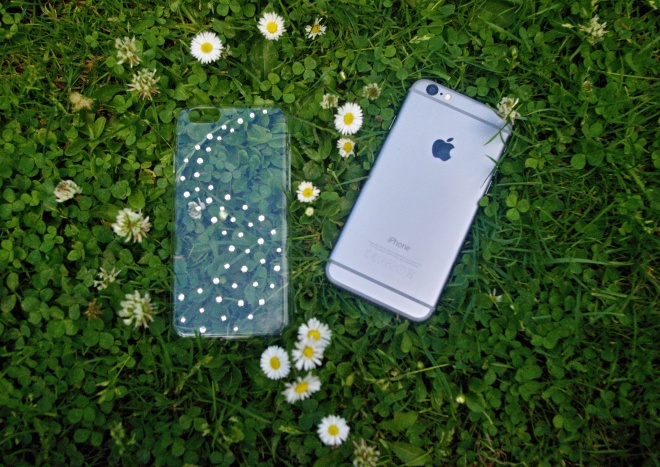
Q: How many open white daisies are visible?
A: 11